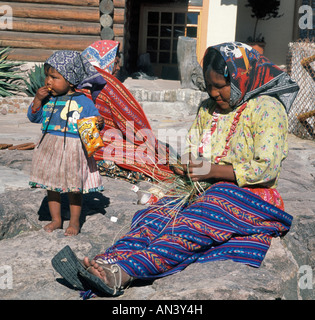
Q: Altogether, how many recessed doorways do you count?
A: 1